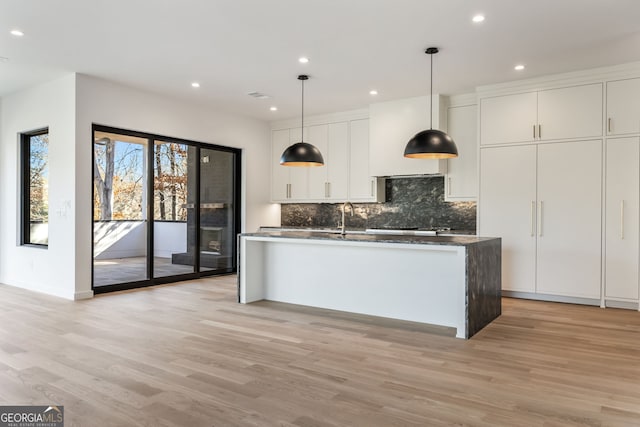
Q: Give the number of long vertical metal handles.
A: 3